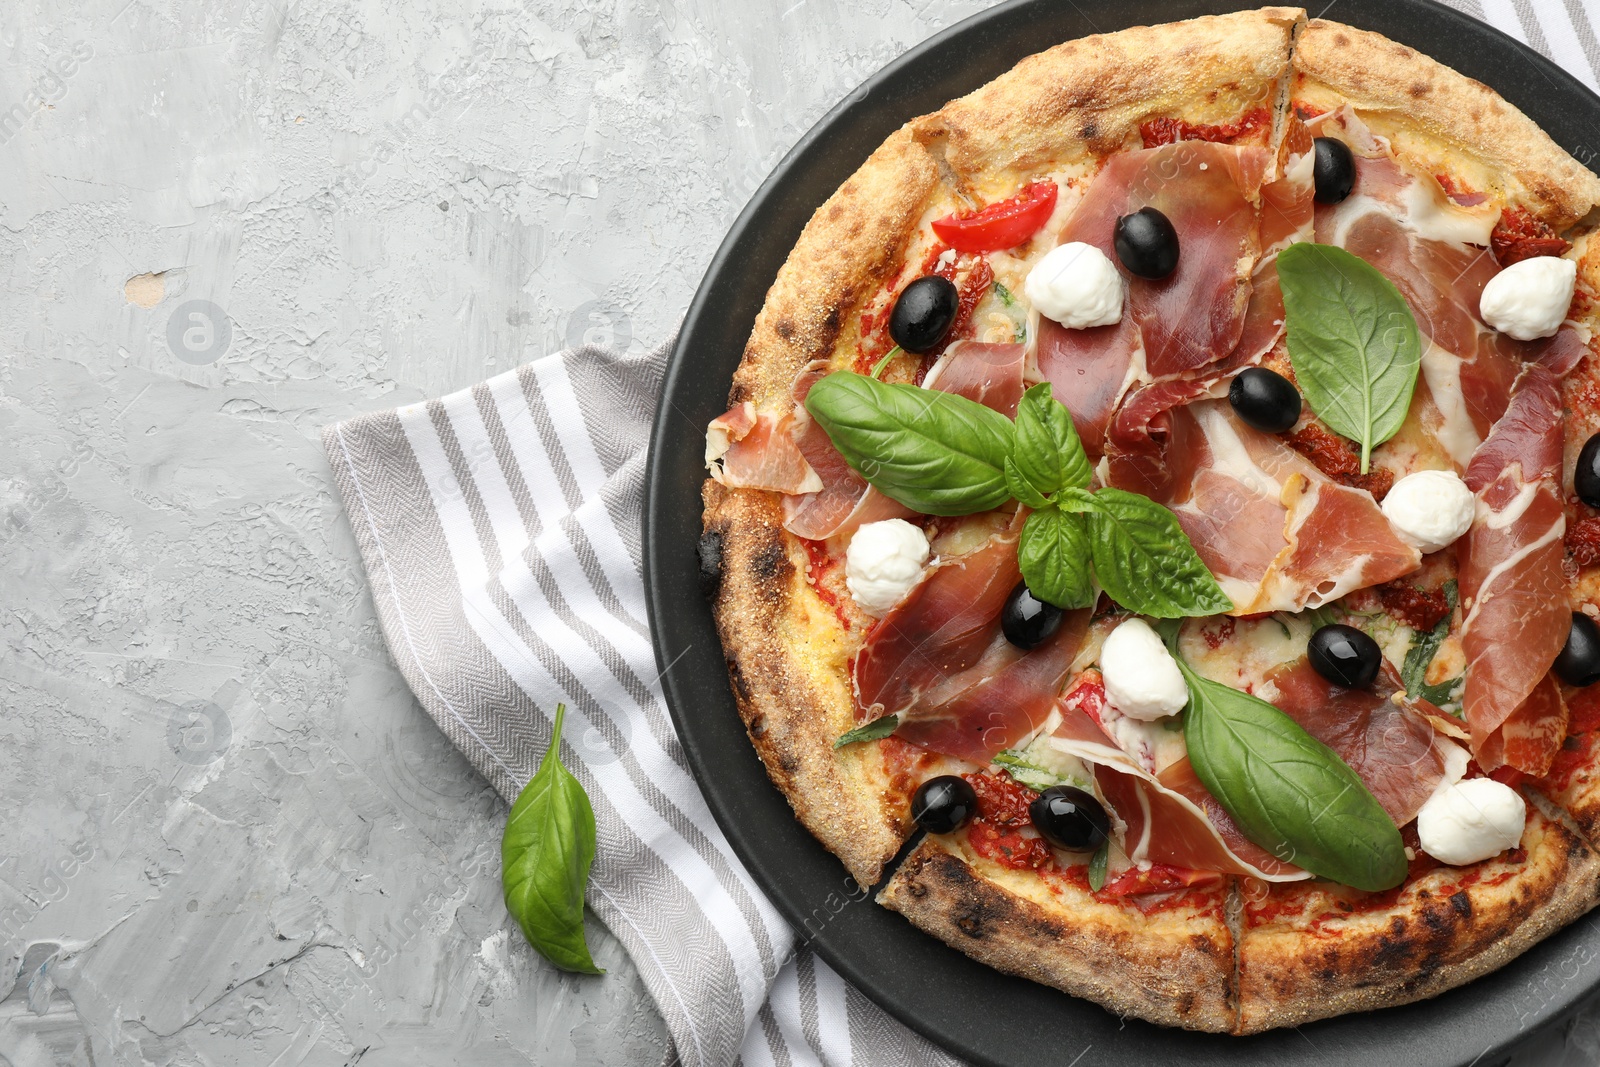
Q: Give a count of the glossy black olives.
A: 10